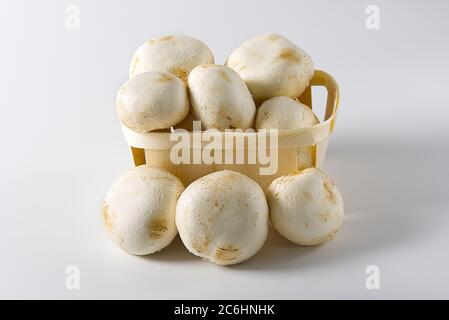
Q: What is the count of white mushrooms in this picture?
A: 8